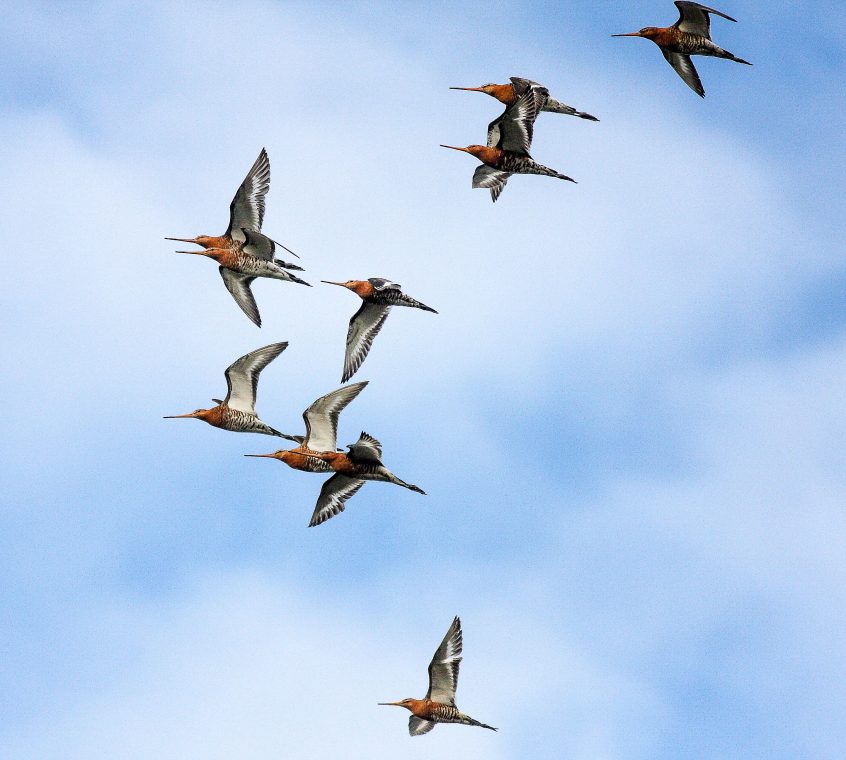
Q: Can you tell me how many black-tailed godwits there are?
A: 10